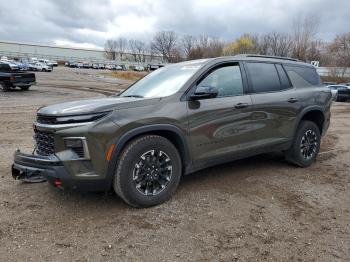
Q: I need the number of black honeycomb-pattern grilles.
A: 1